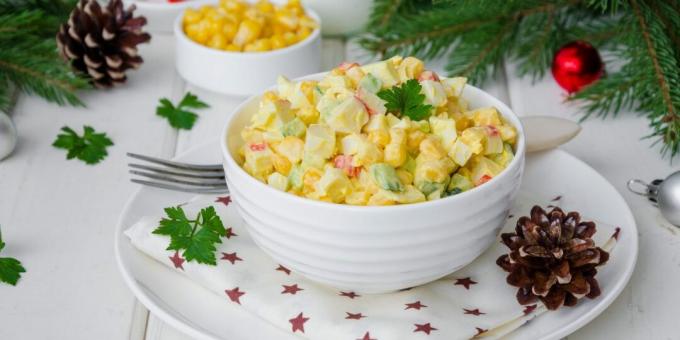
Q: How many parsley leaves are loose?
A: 4